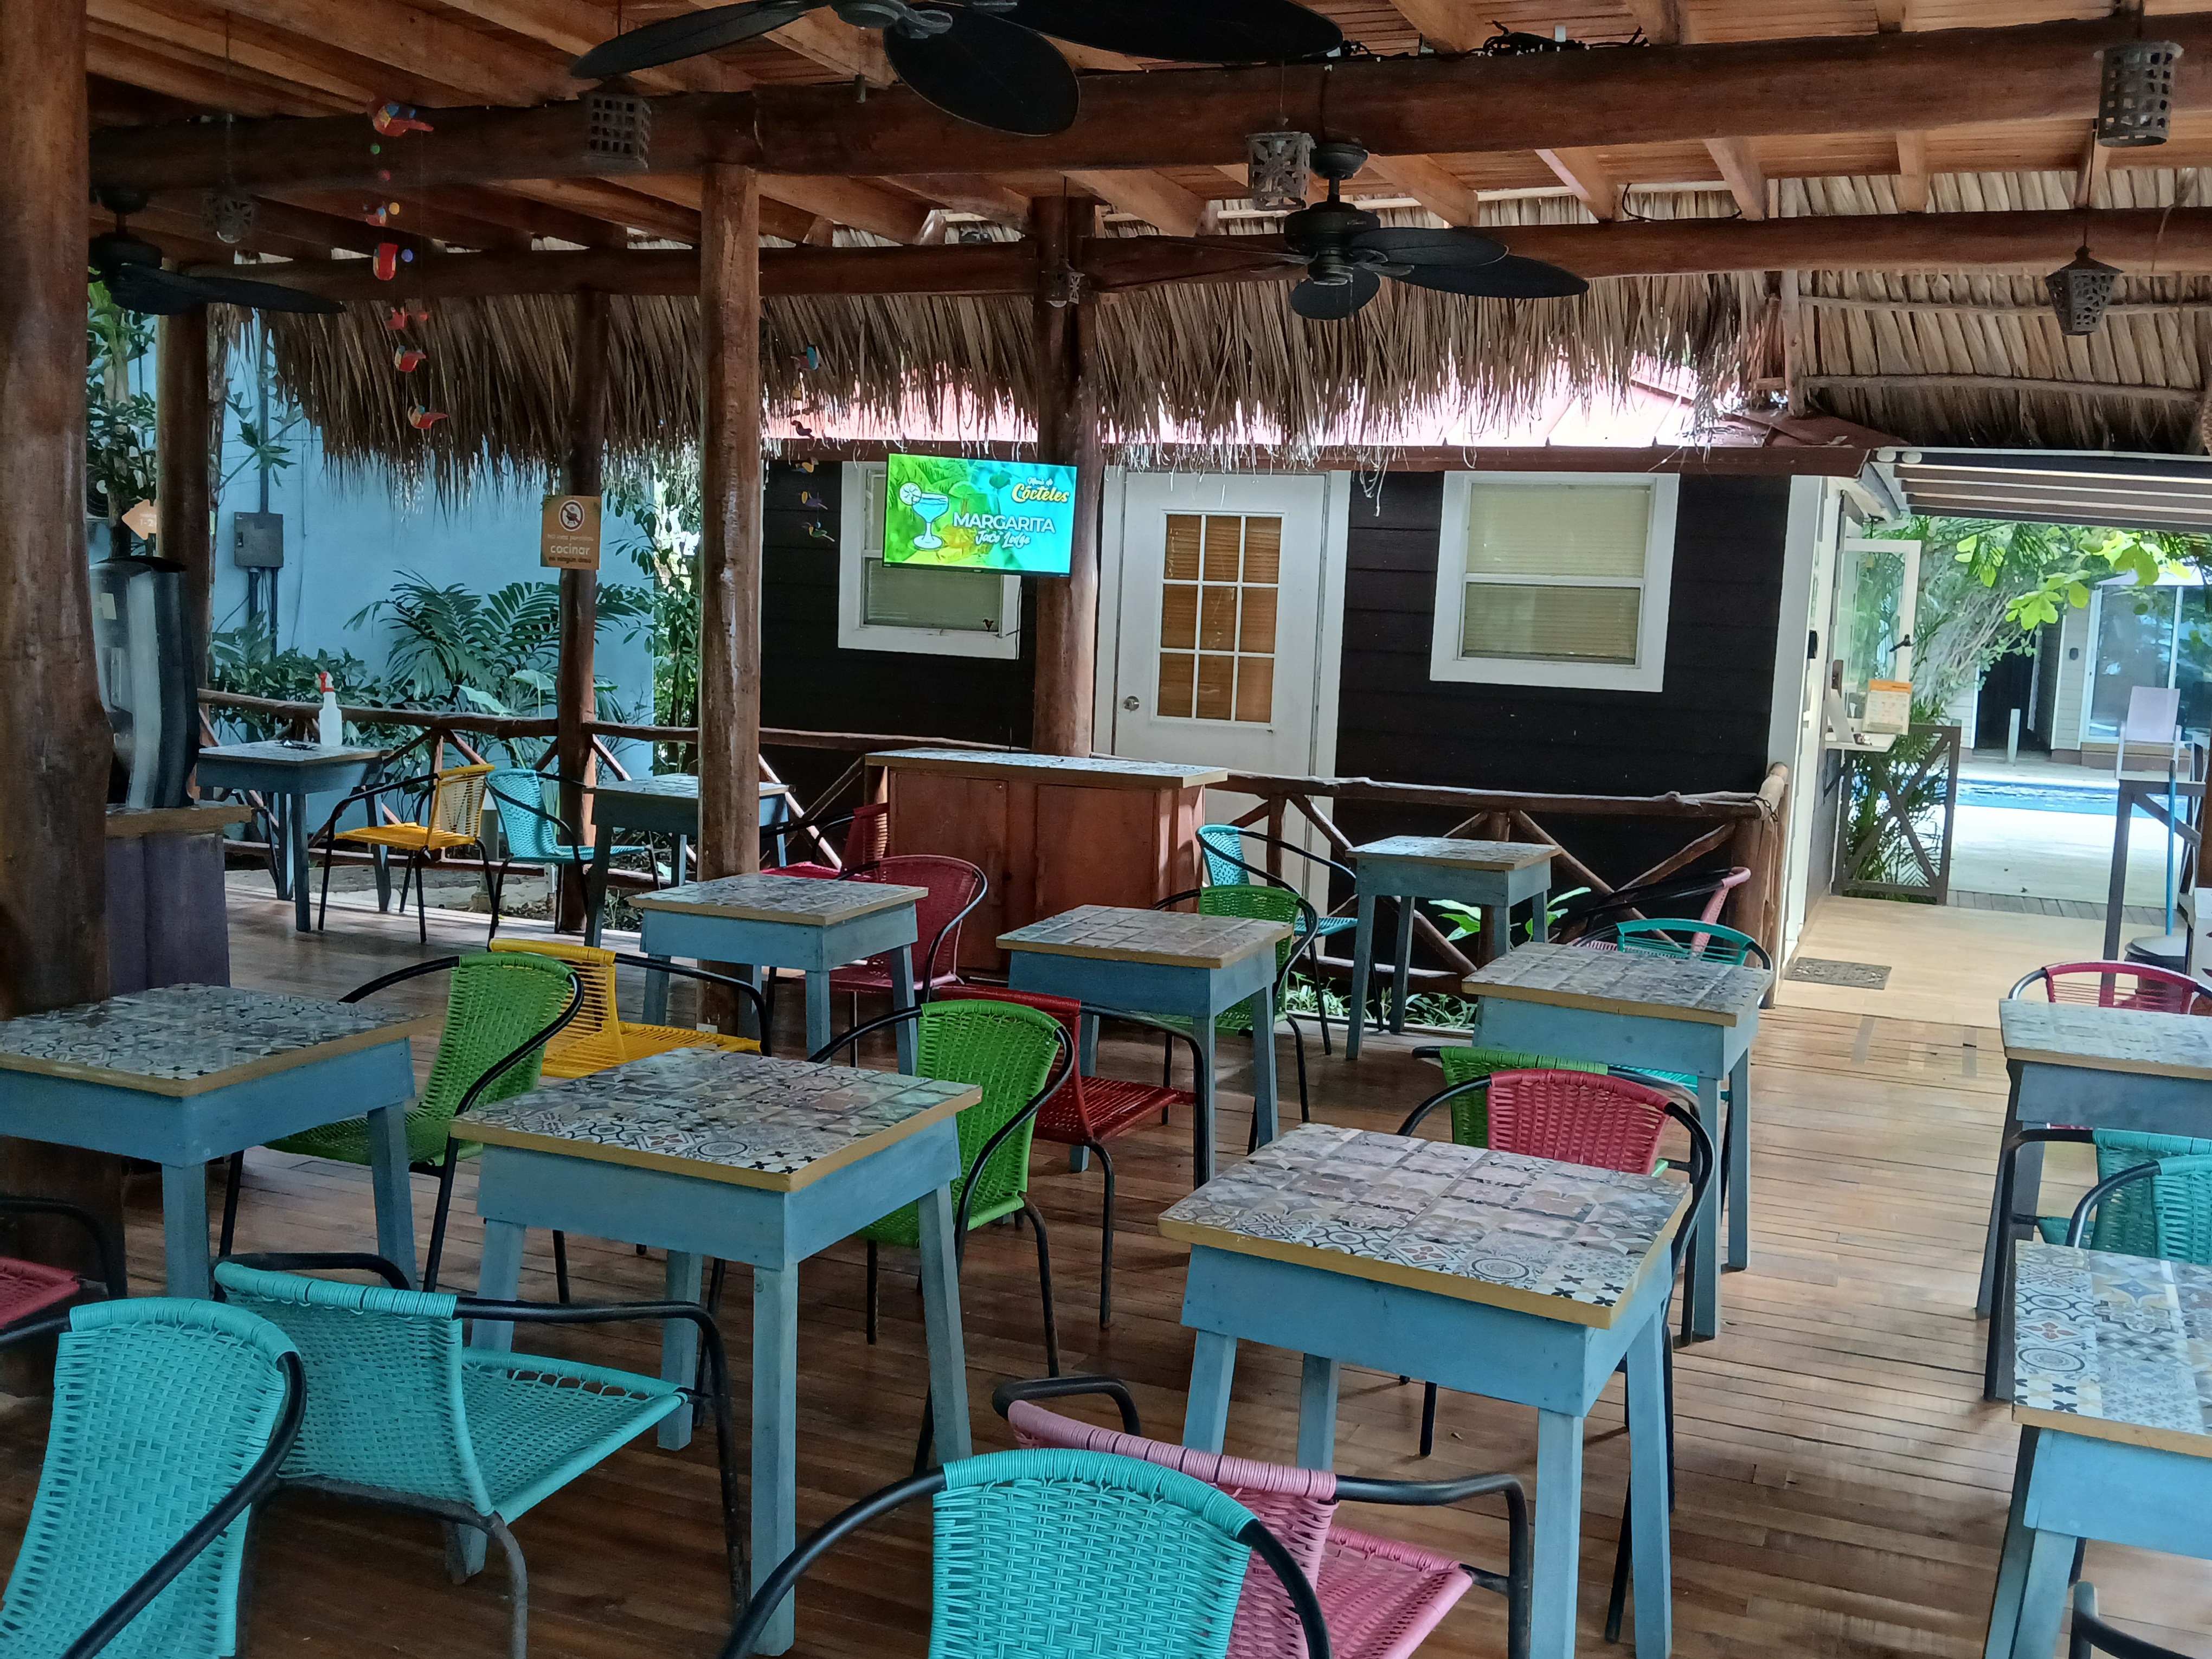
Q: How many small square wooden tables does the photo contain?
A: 11